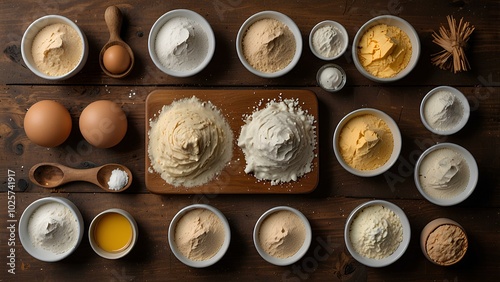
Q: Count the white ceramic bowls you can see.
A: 13